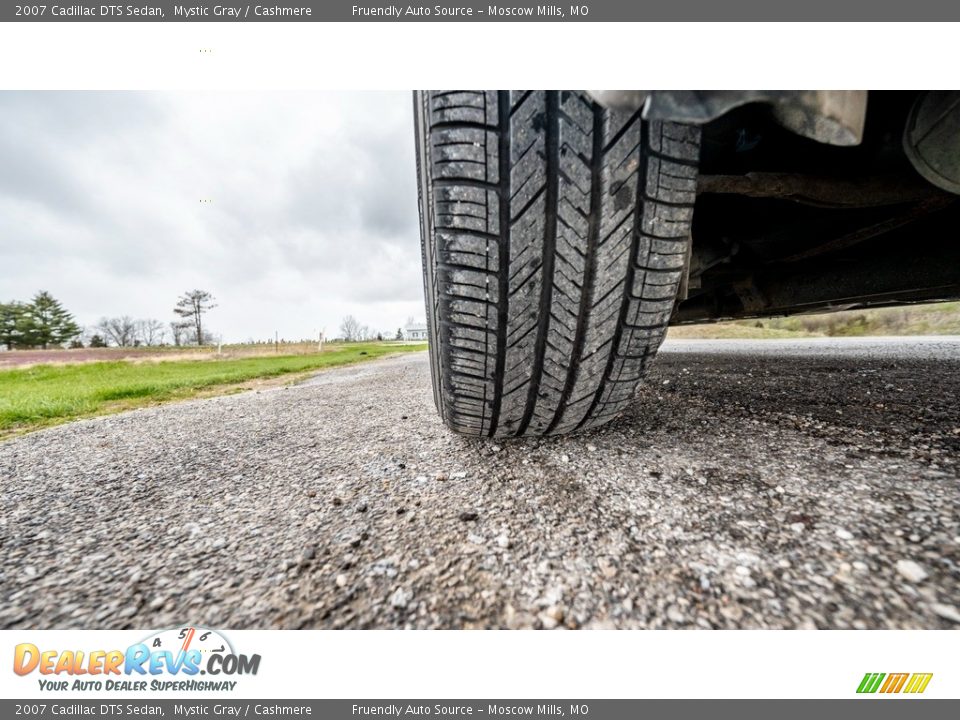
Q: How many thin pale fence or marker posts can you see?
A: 2